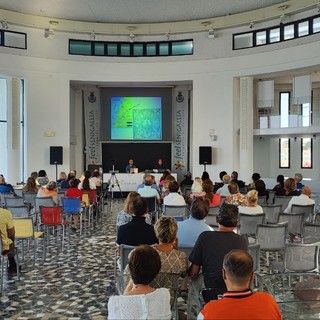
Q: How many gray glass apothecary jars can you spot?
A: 0